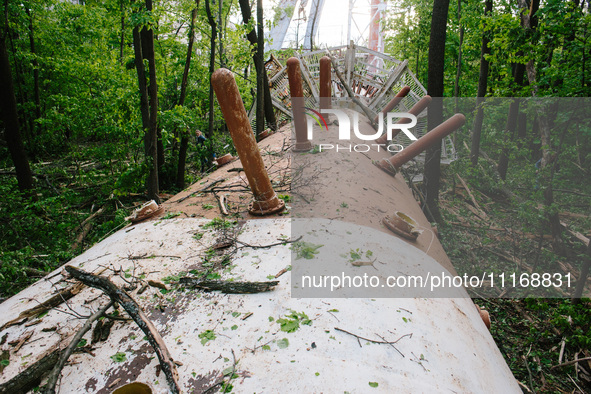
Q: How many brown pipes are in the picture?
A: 6